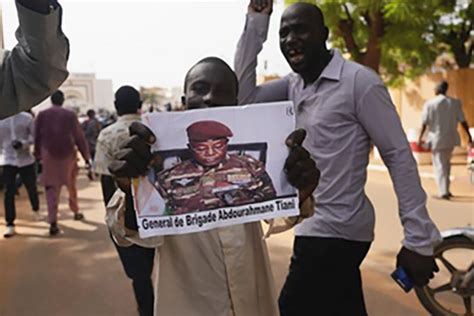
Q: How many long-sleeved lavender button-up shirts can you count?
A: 1